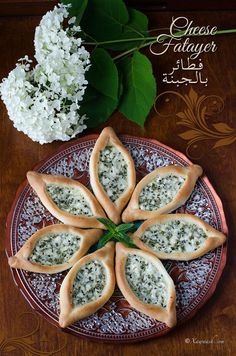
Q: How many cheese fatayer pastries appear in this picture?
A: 7